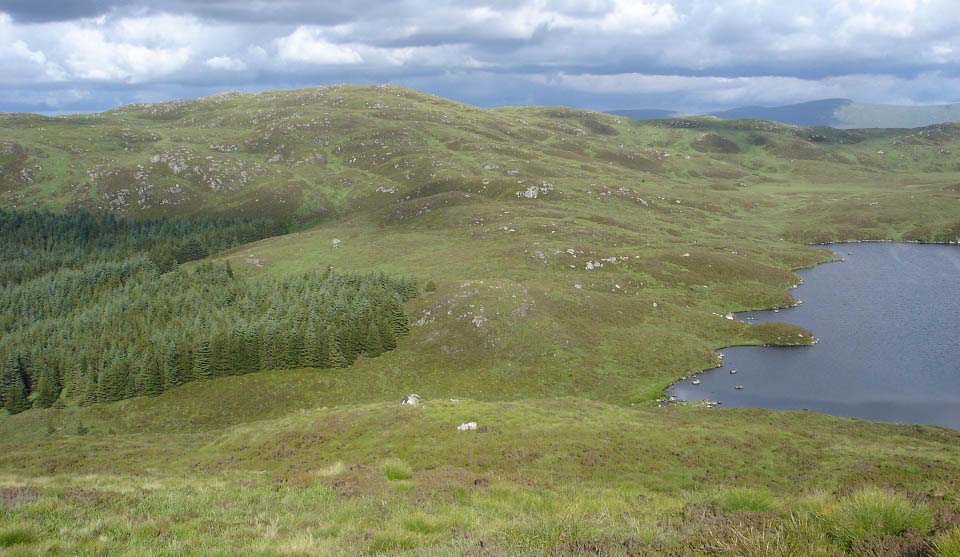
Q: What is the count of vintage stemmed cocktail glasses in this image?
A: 0